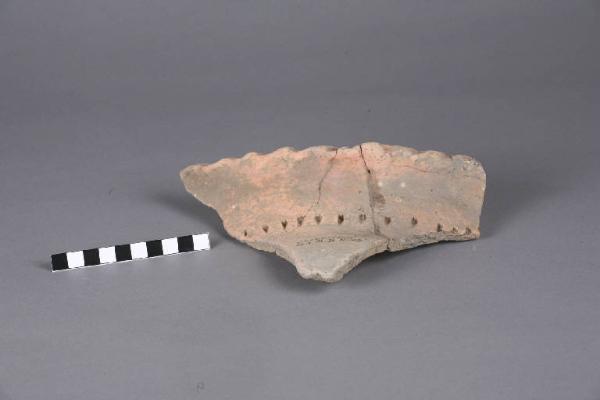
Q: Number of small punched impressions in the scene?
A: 12